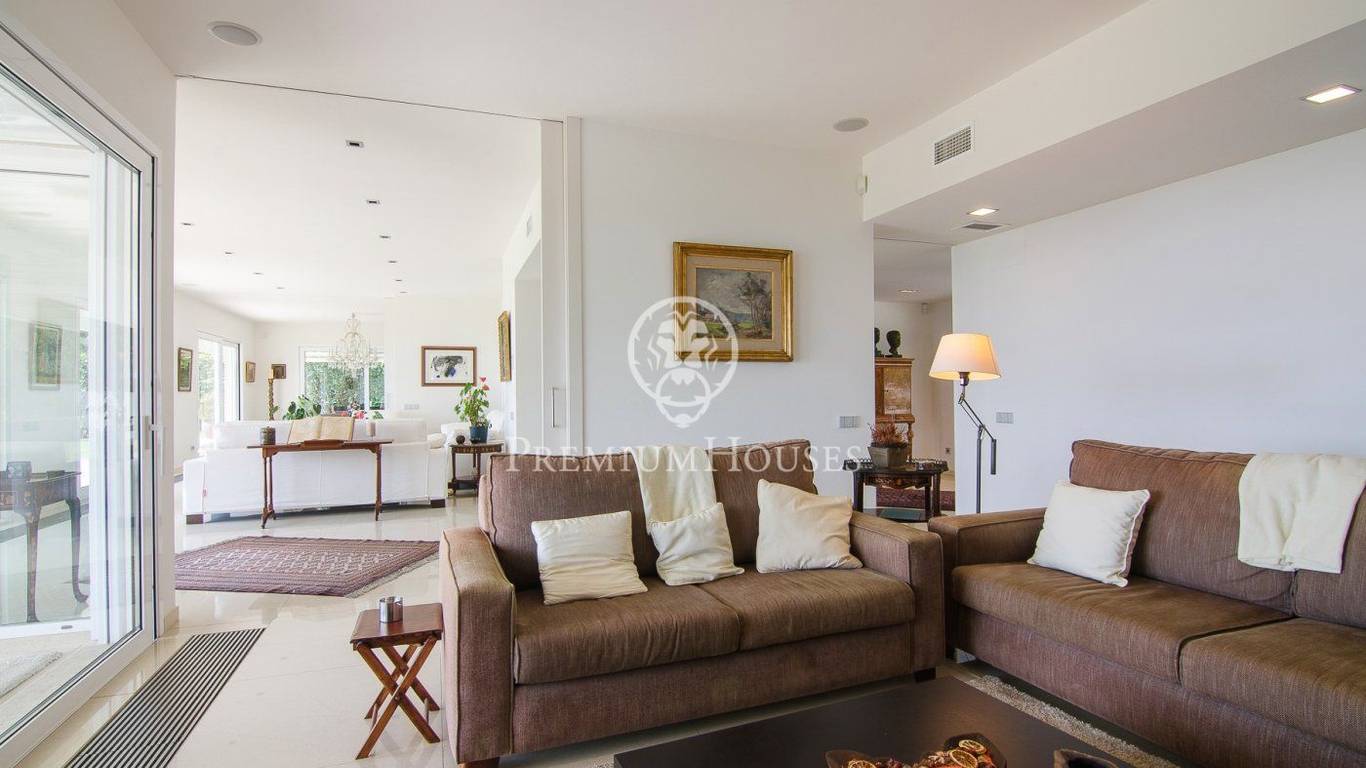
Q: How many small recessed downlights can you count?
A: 13